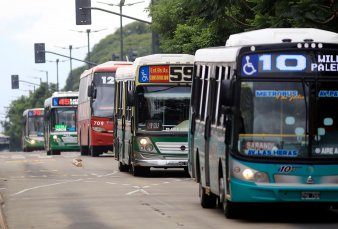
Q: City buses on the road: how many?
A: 5